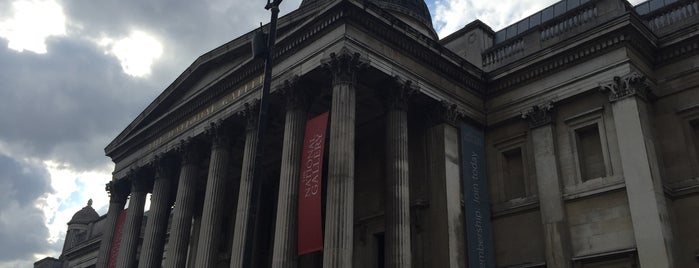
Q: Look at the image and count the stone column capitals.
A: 12